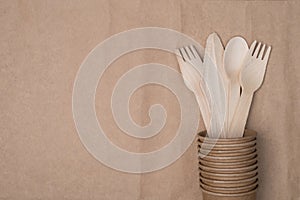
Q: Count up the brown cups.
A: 10